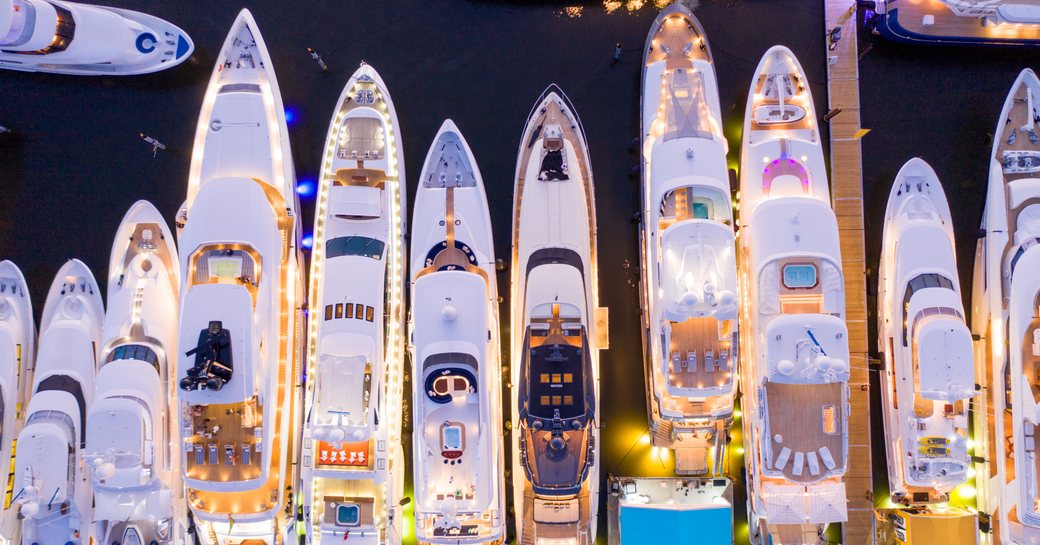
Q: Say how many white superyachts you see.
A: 12